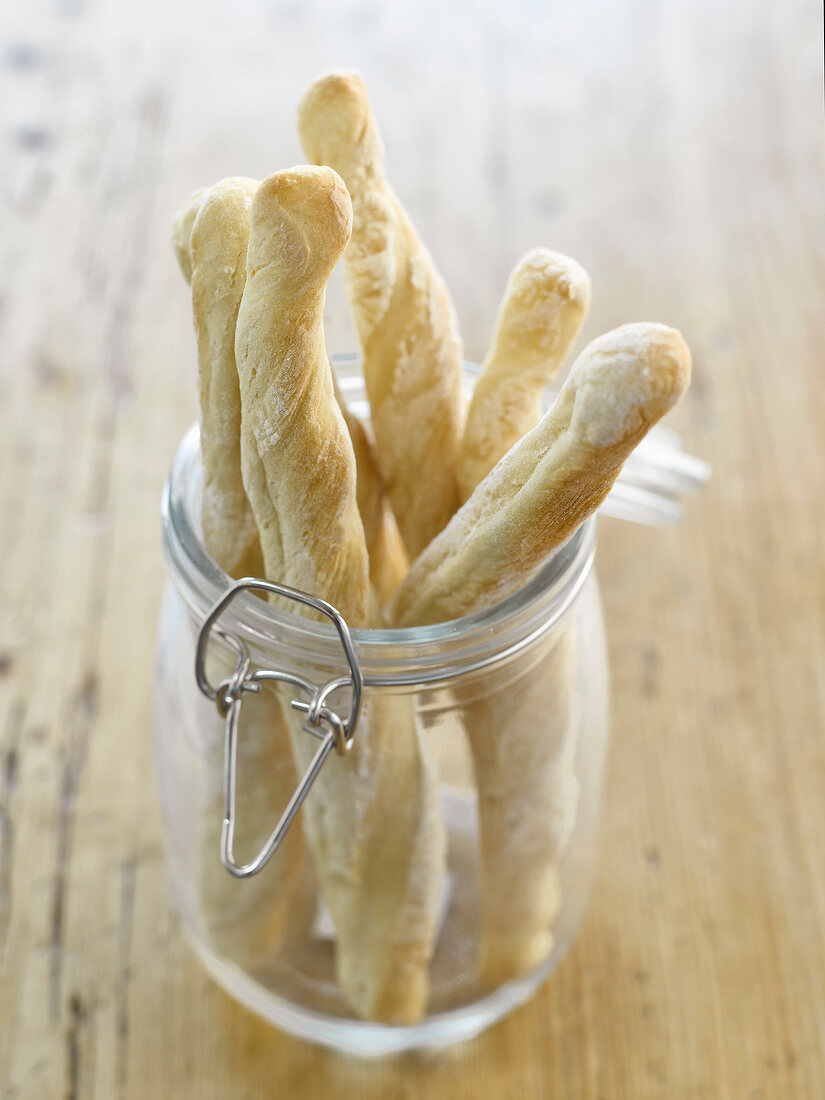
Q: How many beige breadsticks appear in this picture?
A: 6